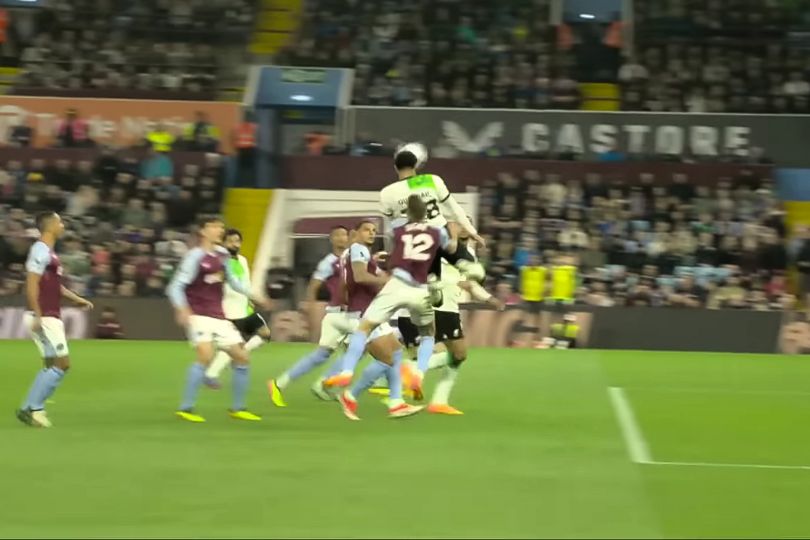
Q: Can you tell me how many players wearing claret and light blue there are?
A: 5